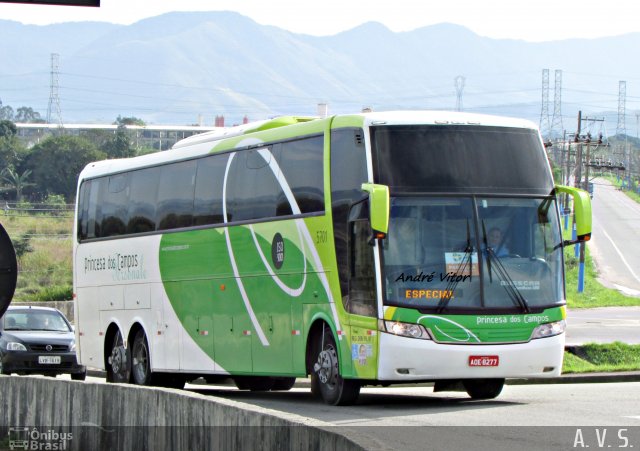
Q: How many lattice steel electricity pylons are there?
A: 5